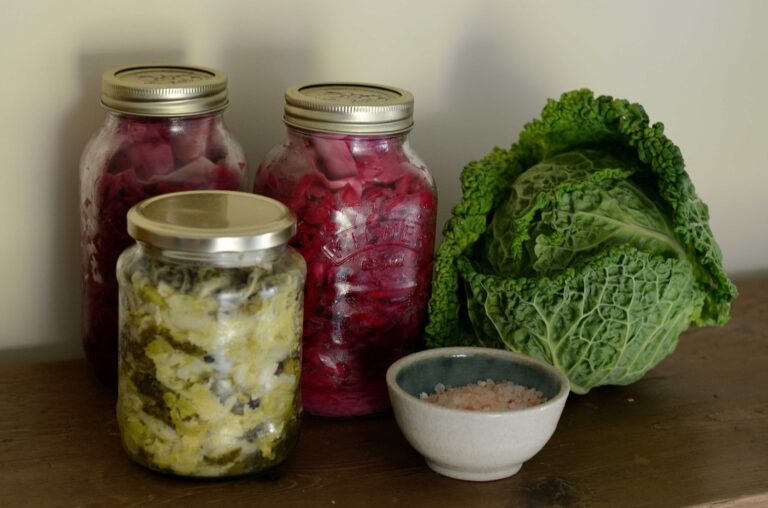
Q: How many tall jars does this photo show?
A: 2